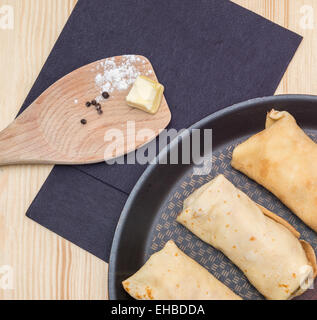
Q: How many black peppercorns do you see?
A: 6